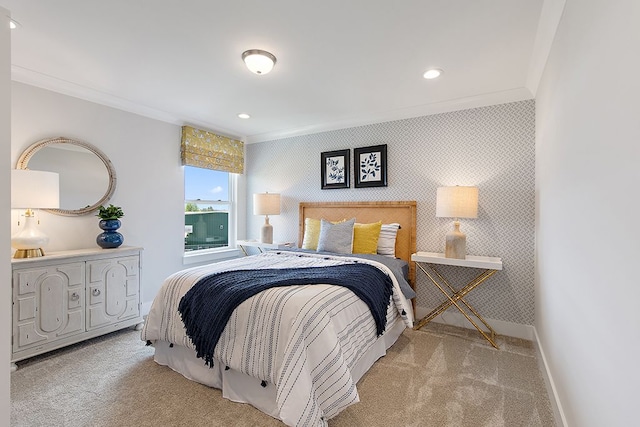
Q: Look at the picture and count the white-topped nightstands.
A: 2